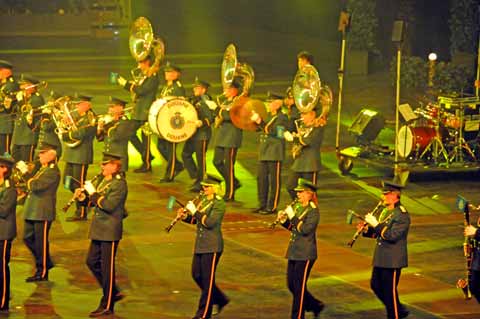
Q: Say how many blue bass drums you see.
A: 0